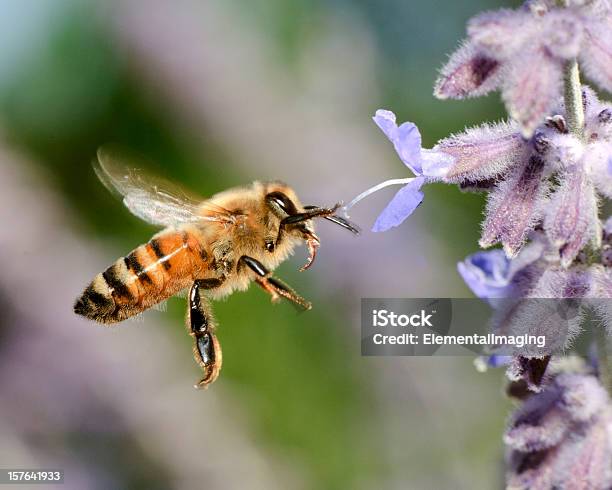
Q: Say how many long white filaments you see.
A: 1